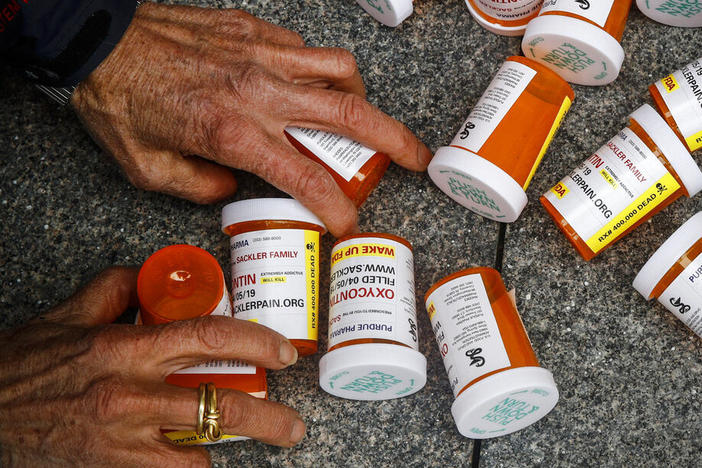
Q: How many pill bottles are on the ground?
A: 14